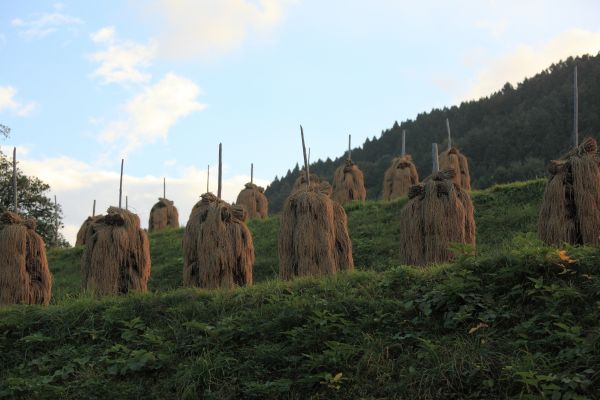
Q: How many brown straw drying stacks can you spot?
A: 13